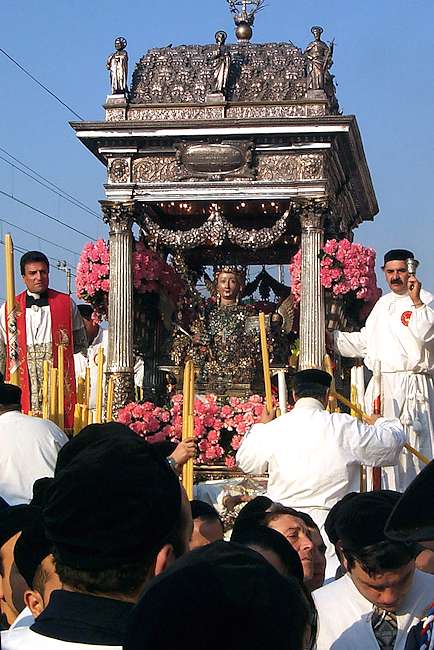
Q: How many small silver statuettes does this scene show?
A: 3